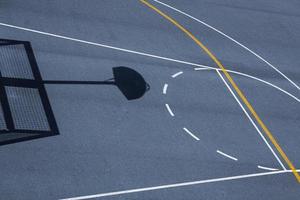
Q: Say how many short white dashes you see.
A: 7